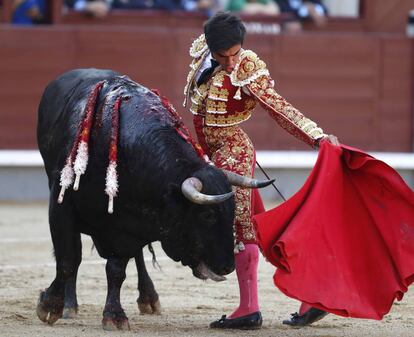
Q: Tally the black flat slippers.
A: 2